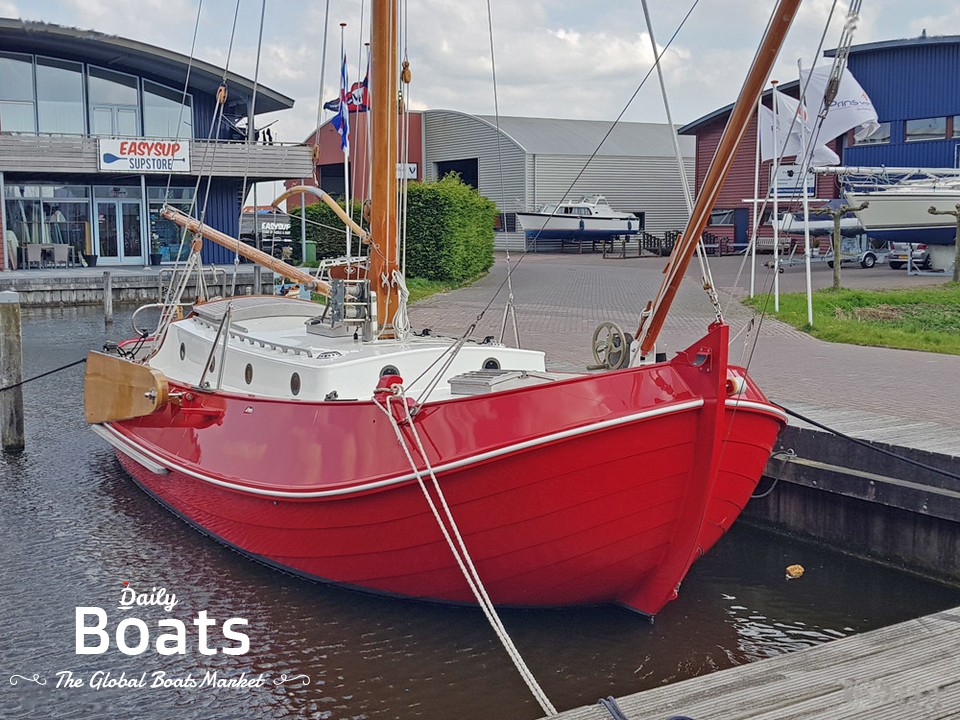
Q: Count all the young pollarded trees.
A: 2